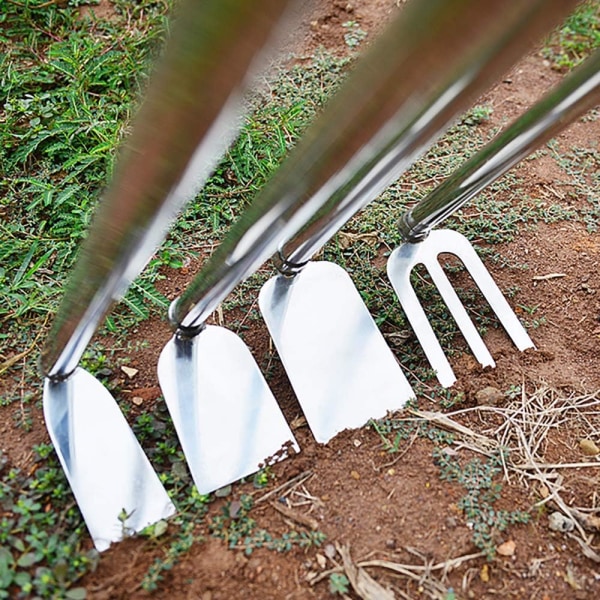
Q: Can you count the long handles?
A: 4